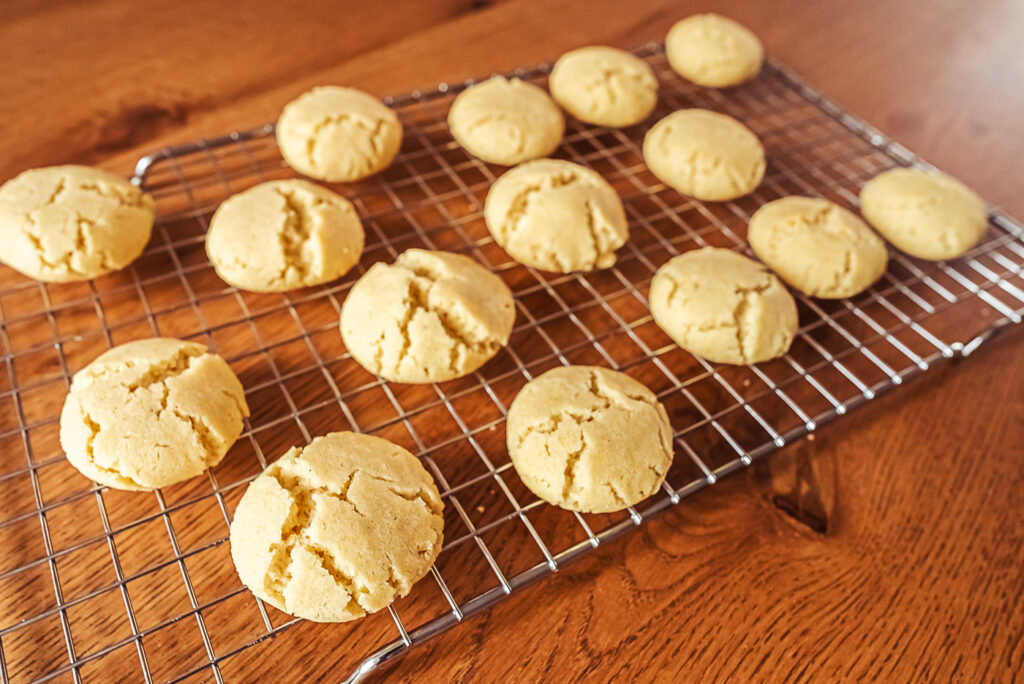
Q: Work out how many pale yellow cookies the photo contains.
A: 15